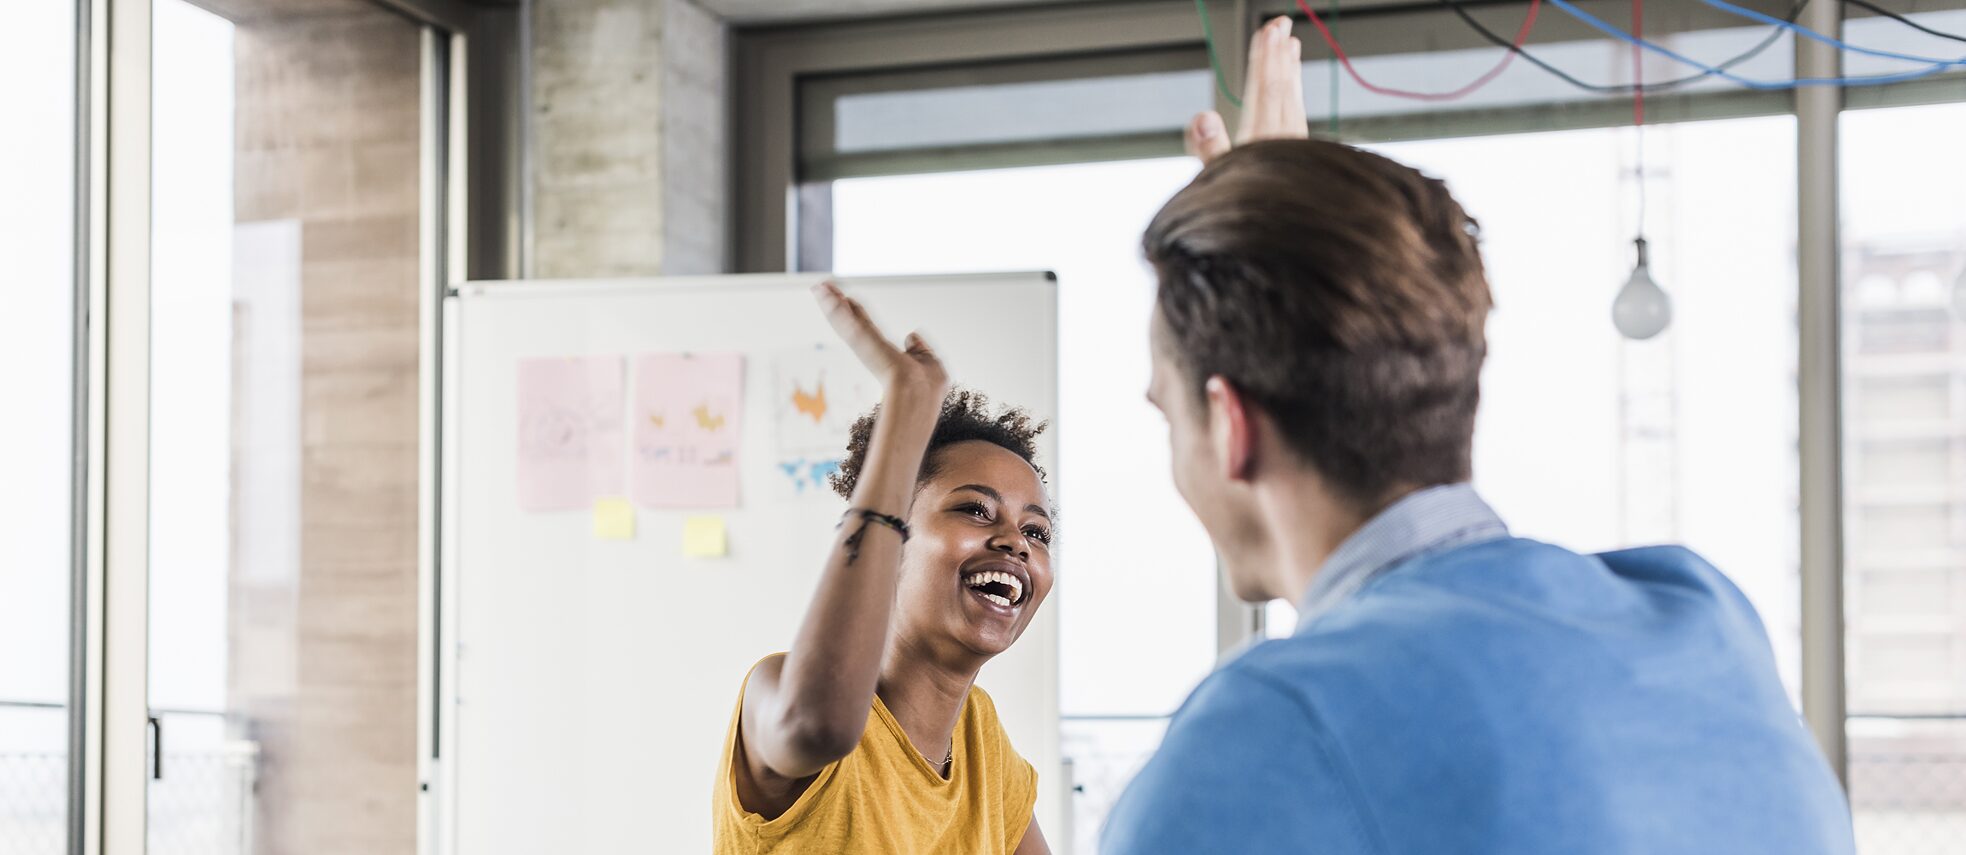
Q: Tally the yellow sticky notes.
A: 2